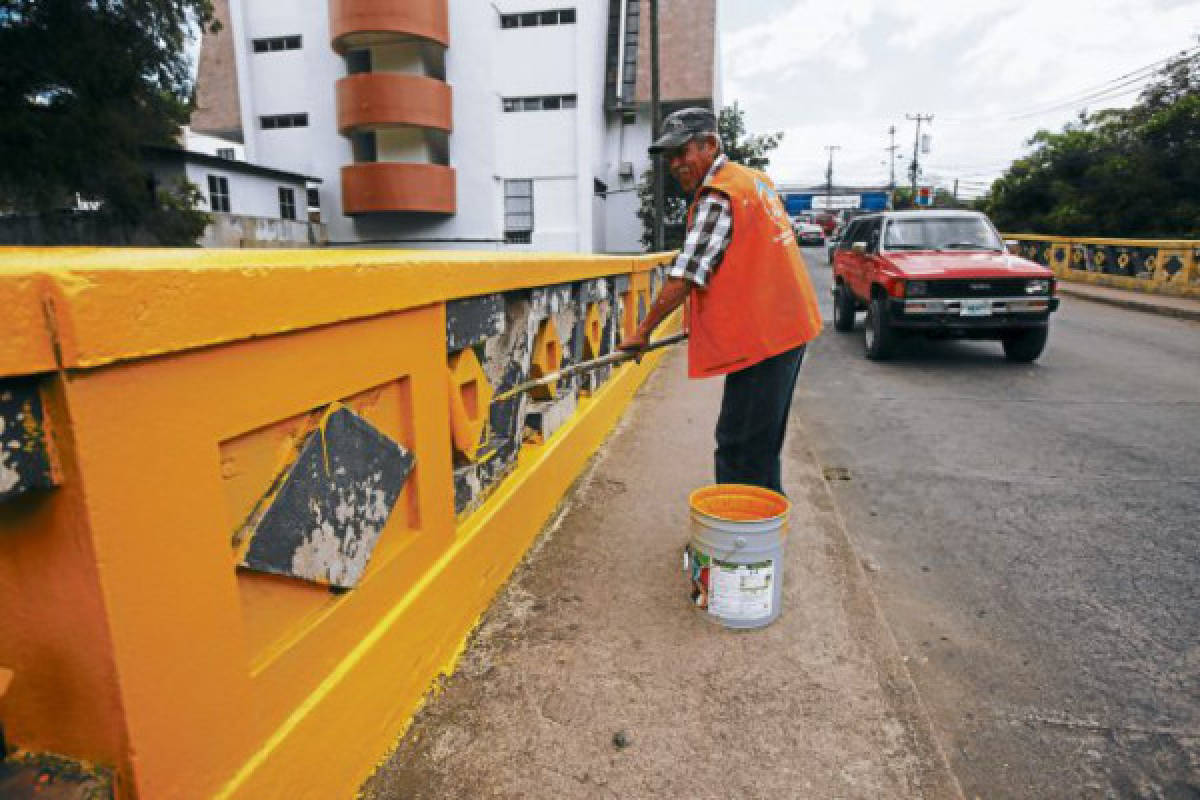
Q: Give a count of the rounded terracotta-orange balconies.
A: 3